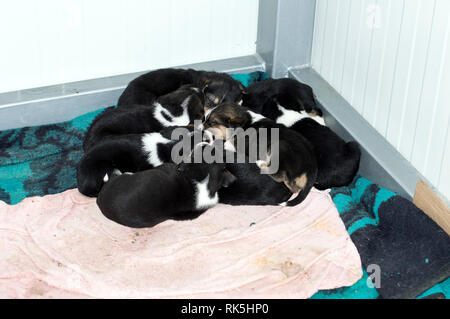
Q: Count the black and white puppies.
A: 8